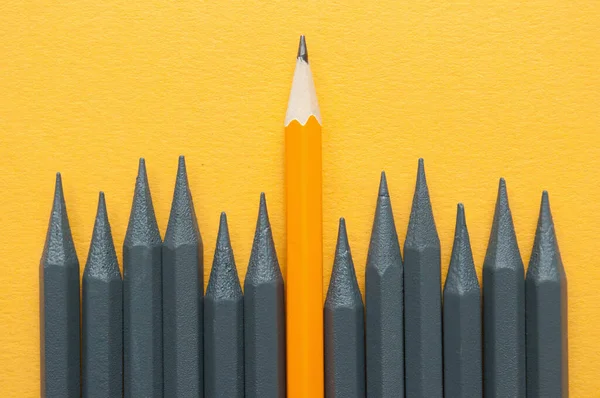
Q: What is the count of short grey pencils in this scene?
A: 12